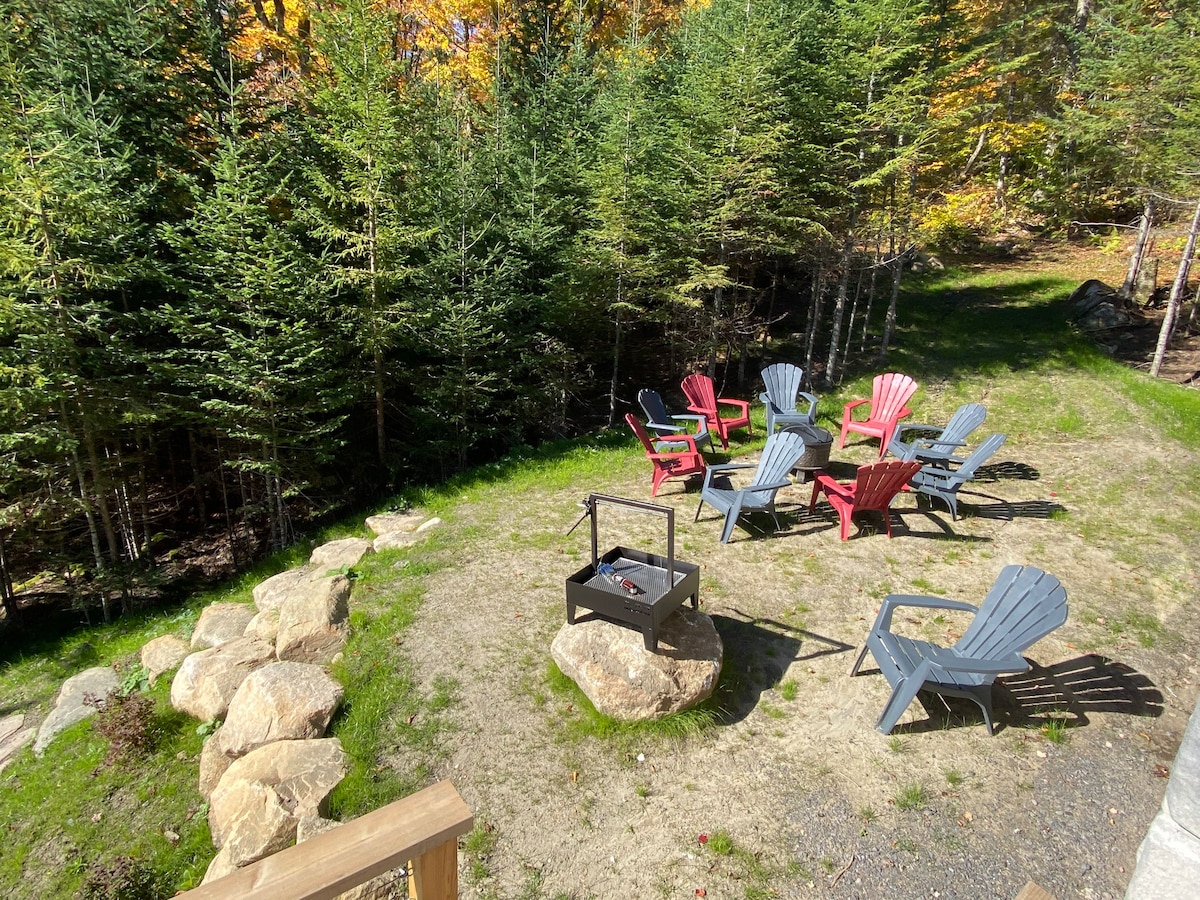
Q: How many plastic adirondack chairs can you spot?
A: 10